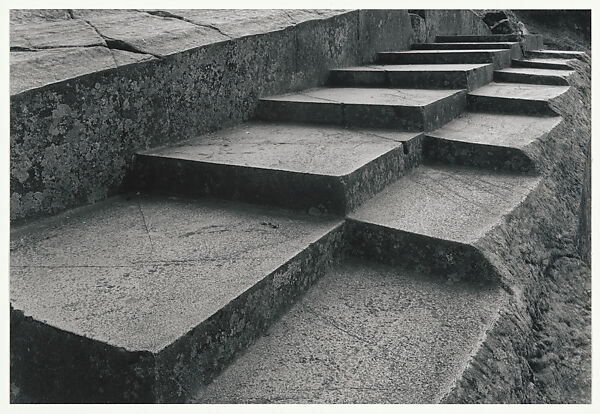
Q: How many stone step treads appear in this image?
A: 14